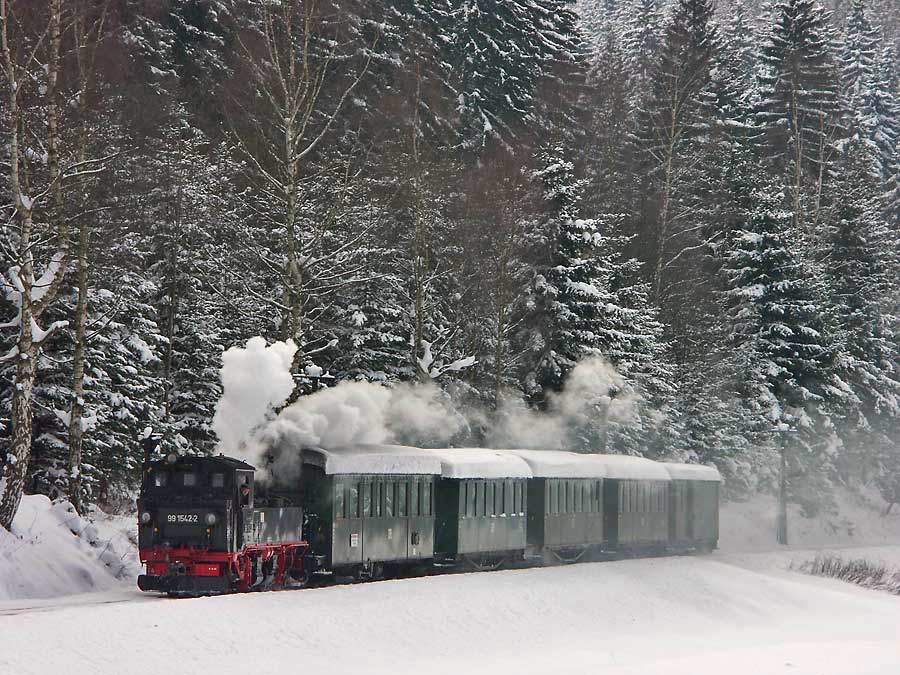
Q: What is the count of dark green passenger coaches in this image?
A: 5